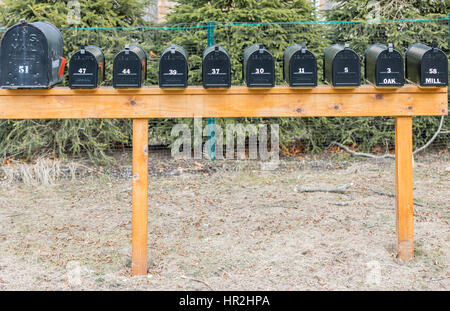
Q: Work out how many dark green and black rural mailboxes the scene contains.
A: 10